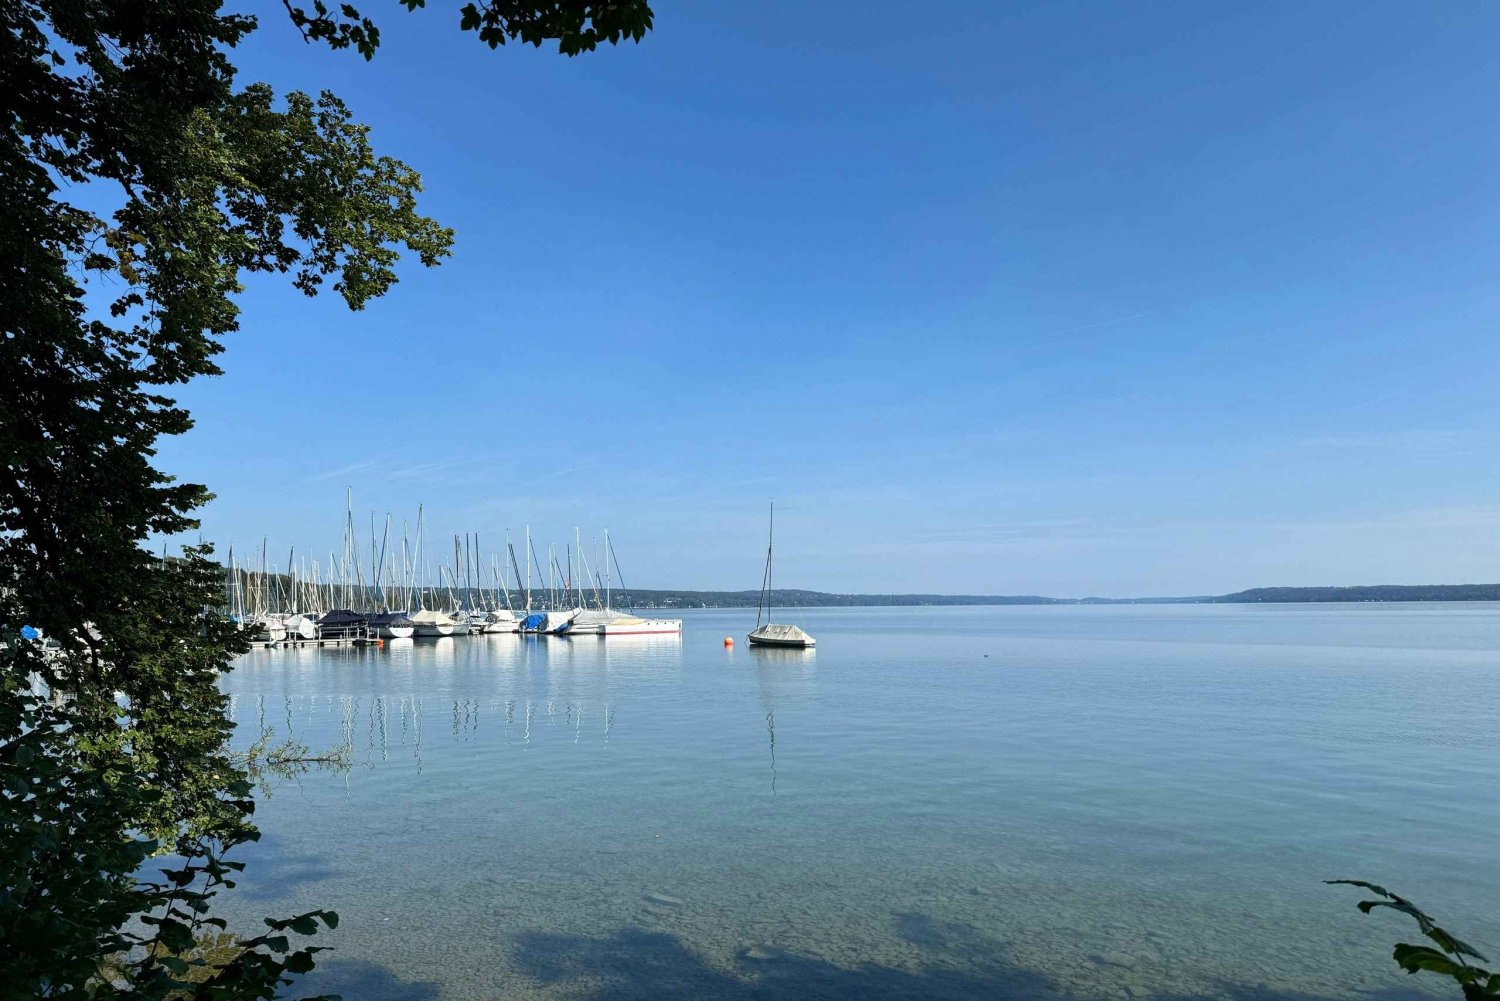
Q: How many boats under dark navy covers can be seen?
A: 2